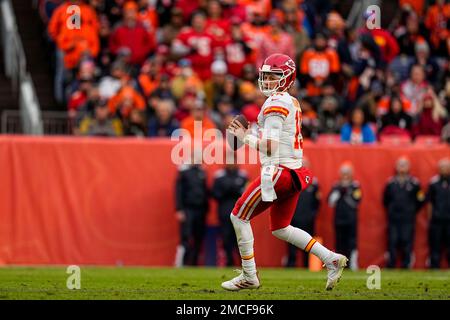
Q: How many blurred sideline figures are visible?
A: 6